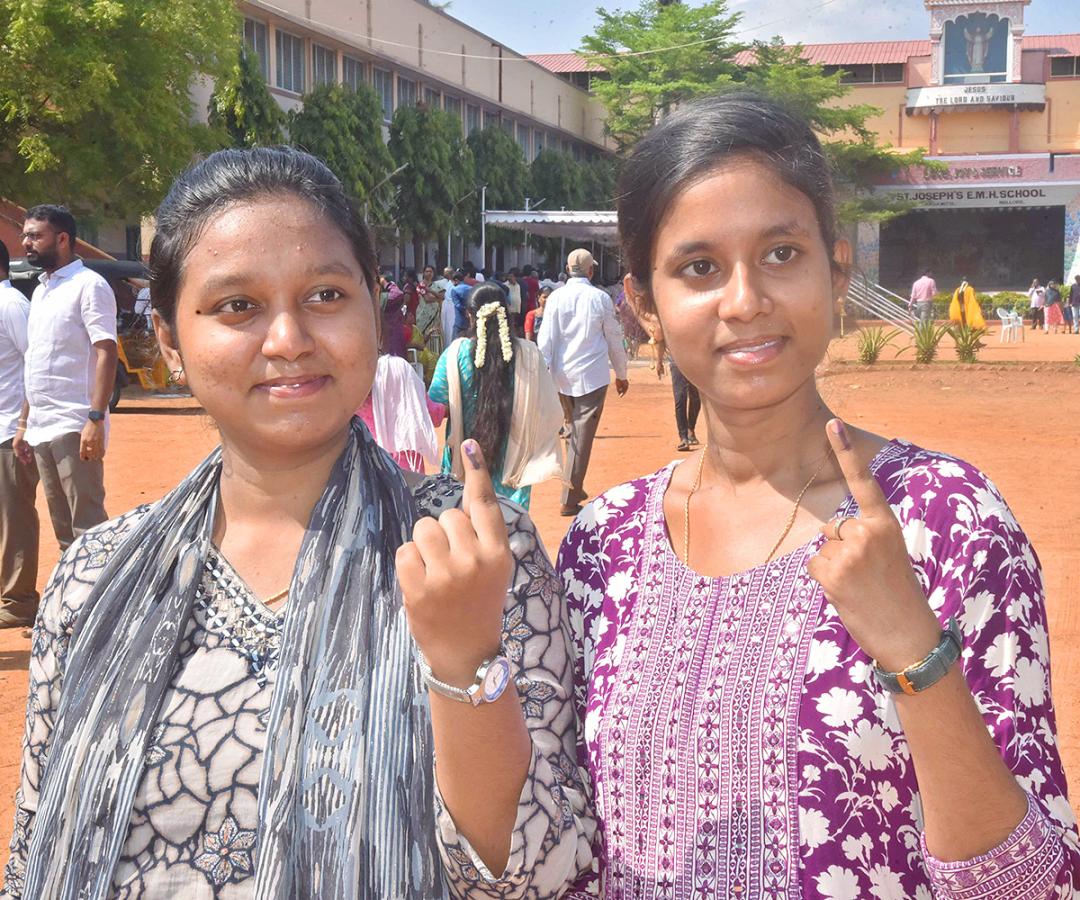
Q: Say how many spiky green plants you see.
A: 3